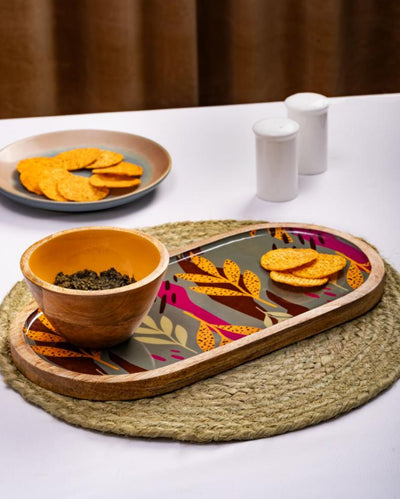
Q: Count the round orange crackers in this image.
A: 11